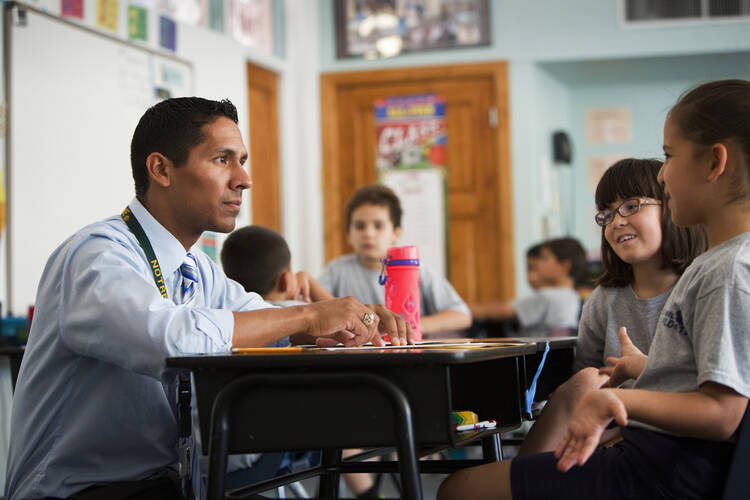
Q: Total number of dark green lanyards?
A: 1